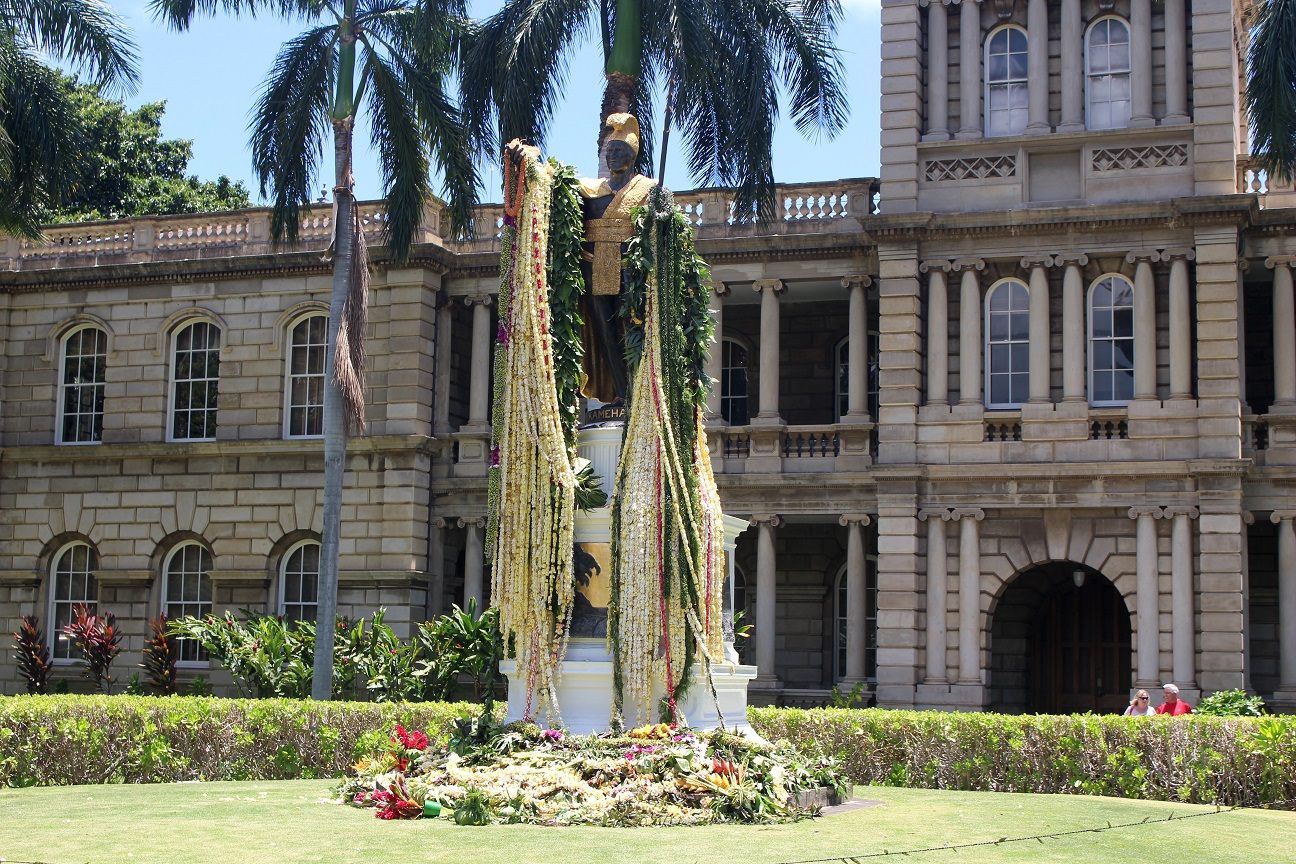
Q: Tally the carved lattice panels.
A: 2